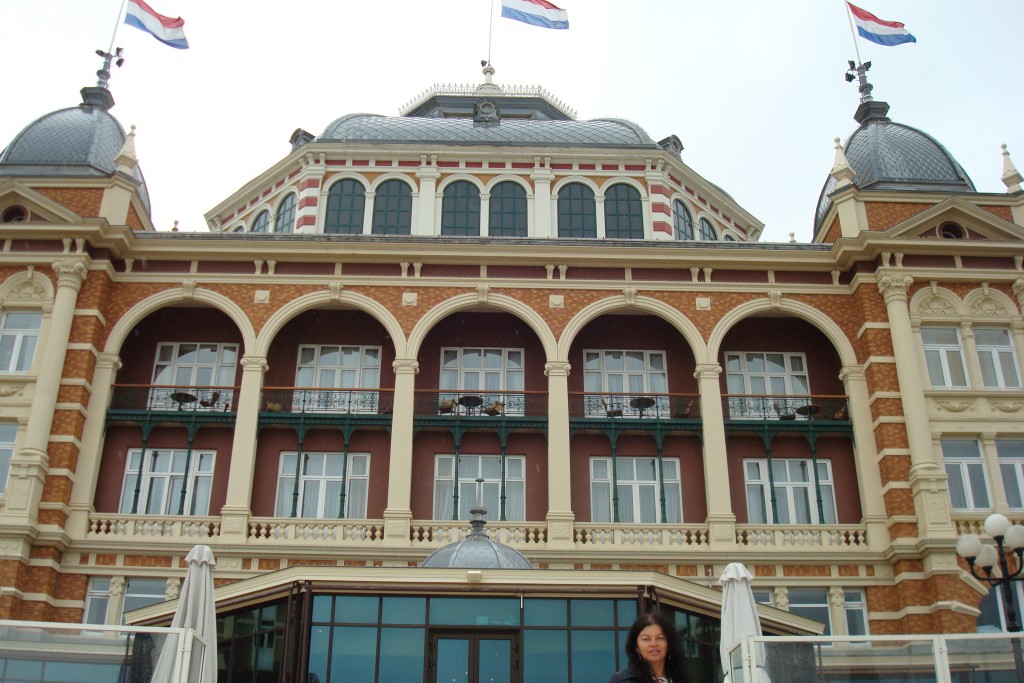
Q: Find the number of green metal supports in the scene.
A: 10